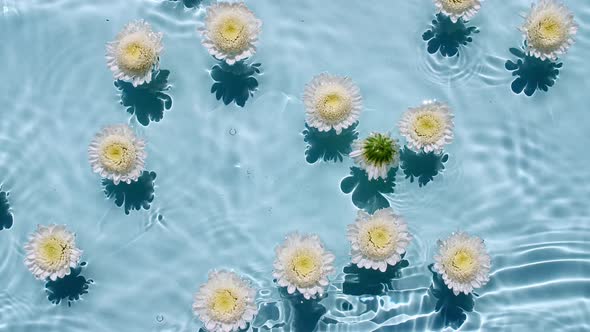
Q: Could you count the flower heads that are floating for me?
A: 13